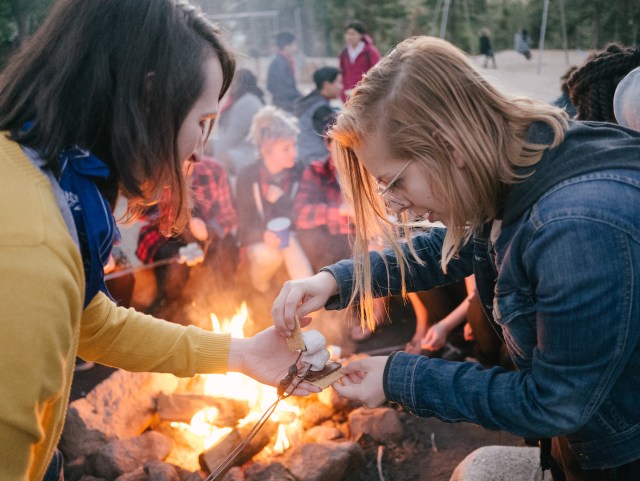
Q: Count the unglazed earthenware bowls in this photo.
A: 0